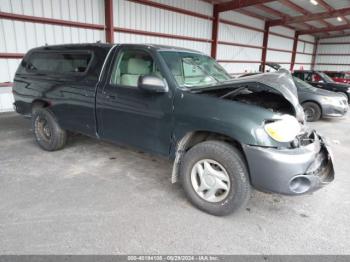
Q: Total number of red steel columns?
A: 5